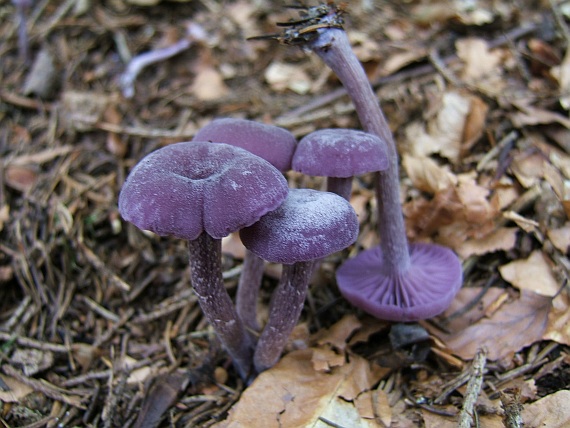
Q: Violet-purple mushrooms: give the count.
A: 5